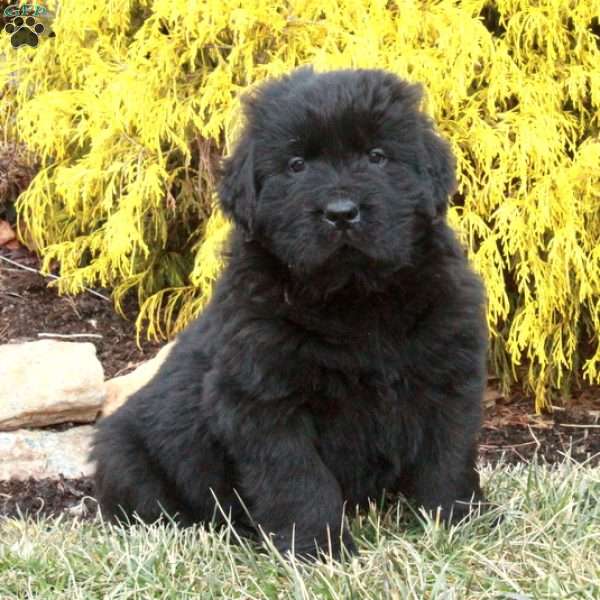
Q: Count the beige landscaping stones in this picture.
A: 3